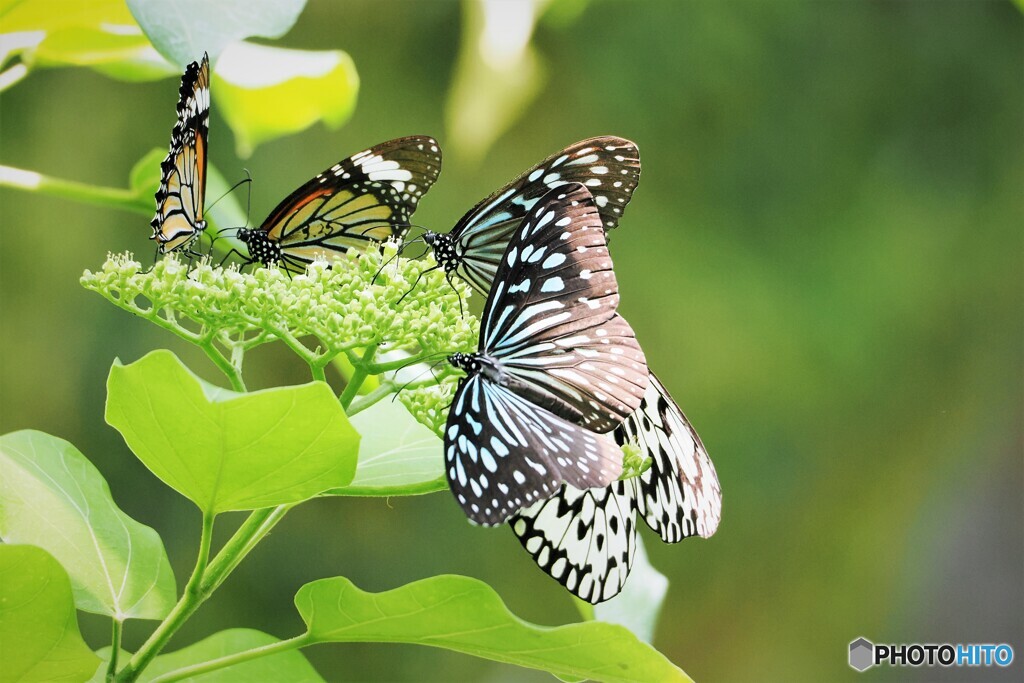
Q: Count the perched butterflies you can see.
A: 5